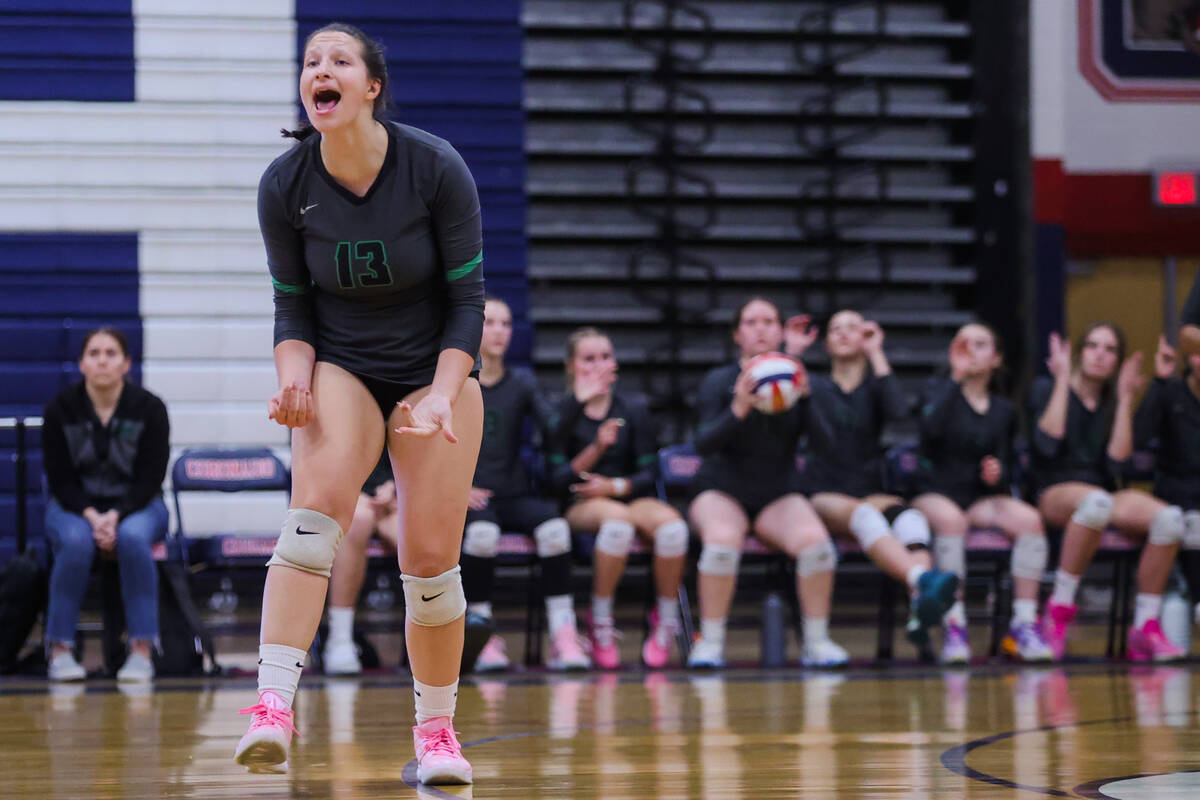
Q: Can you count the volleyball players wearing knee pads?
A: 8